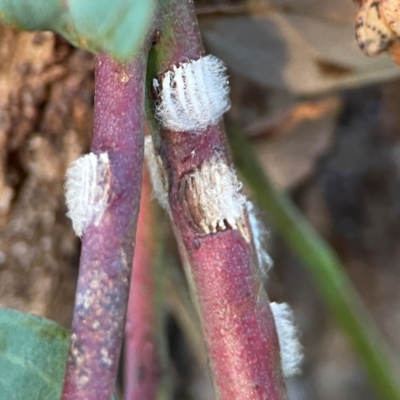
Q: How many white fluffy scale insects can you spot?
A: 6